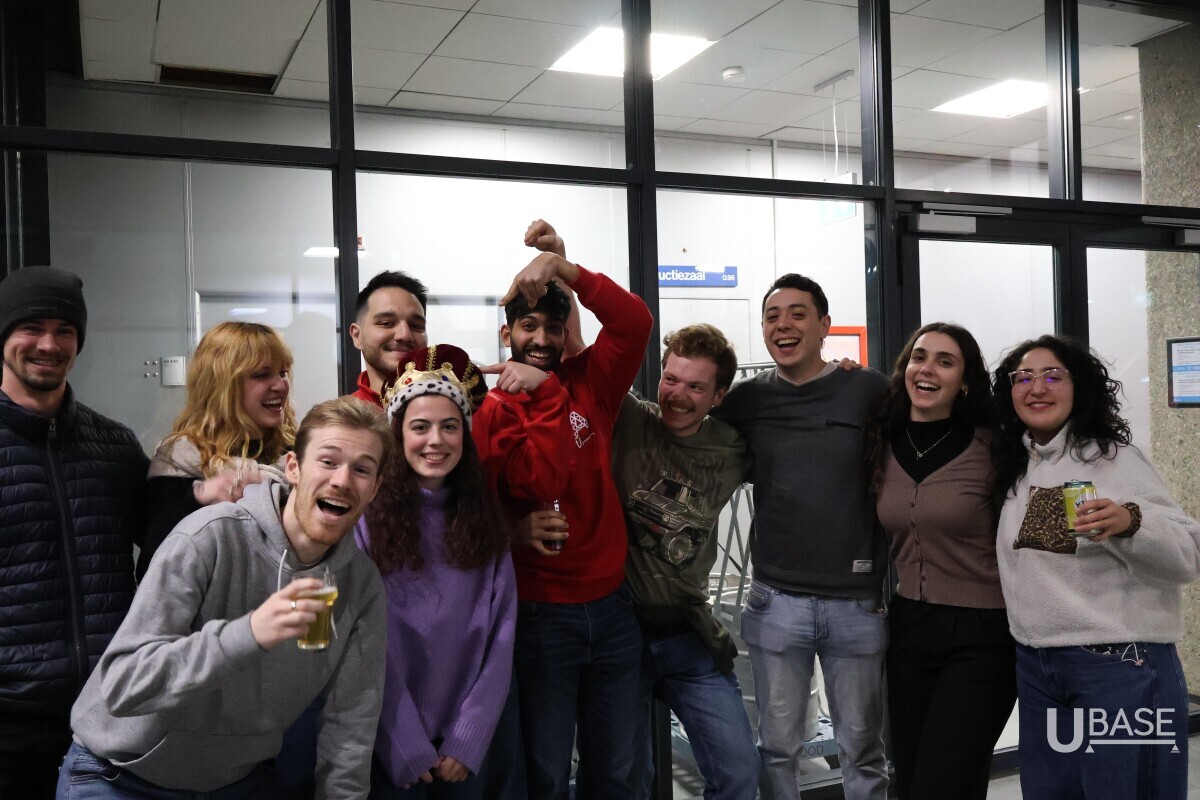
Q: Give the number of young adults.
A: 10